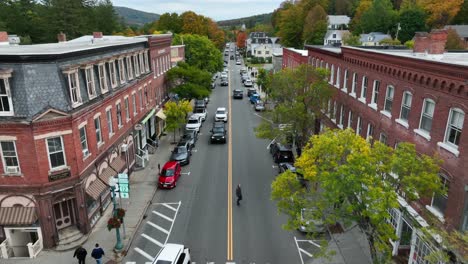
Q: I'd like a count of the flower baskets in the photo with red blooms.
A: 2